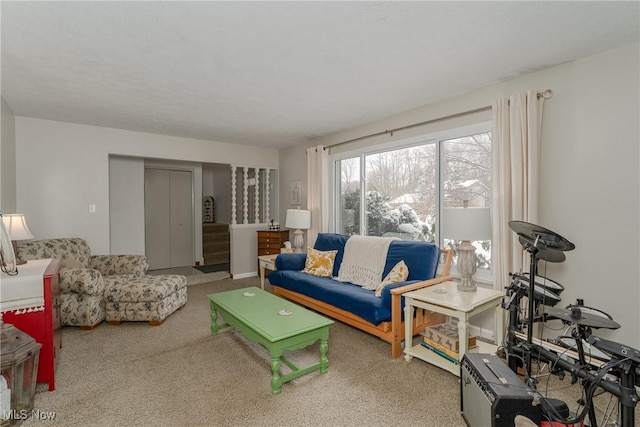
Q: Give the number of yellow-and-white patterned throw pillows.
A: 2